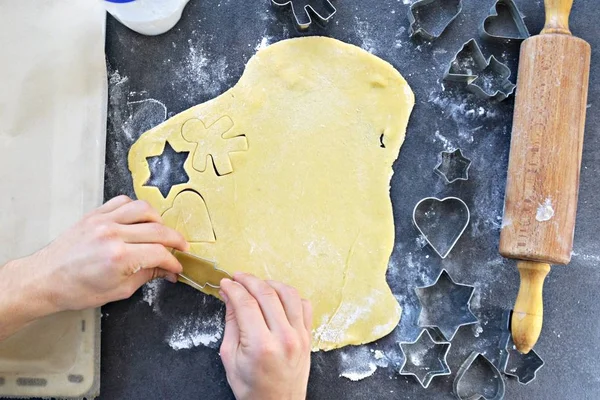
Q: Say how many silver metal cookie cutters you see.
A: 11